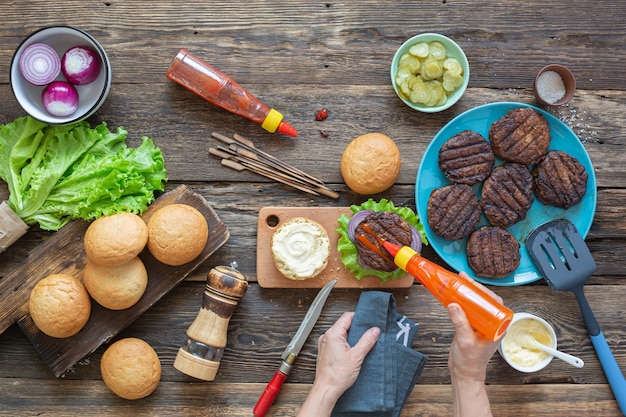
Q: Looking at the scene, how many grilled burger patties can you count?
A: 7